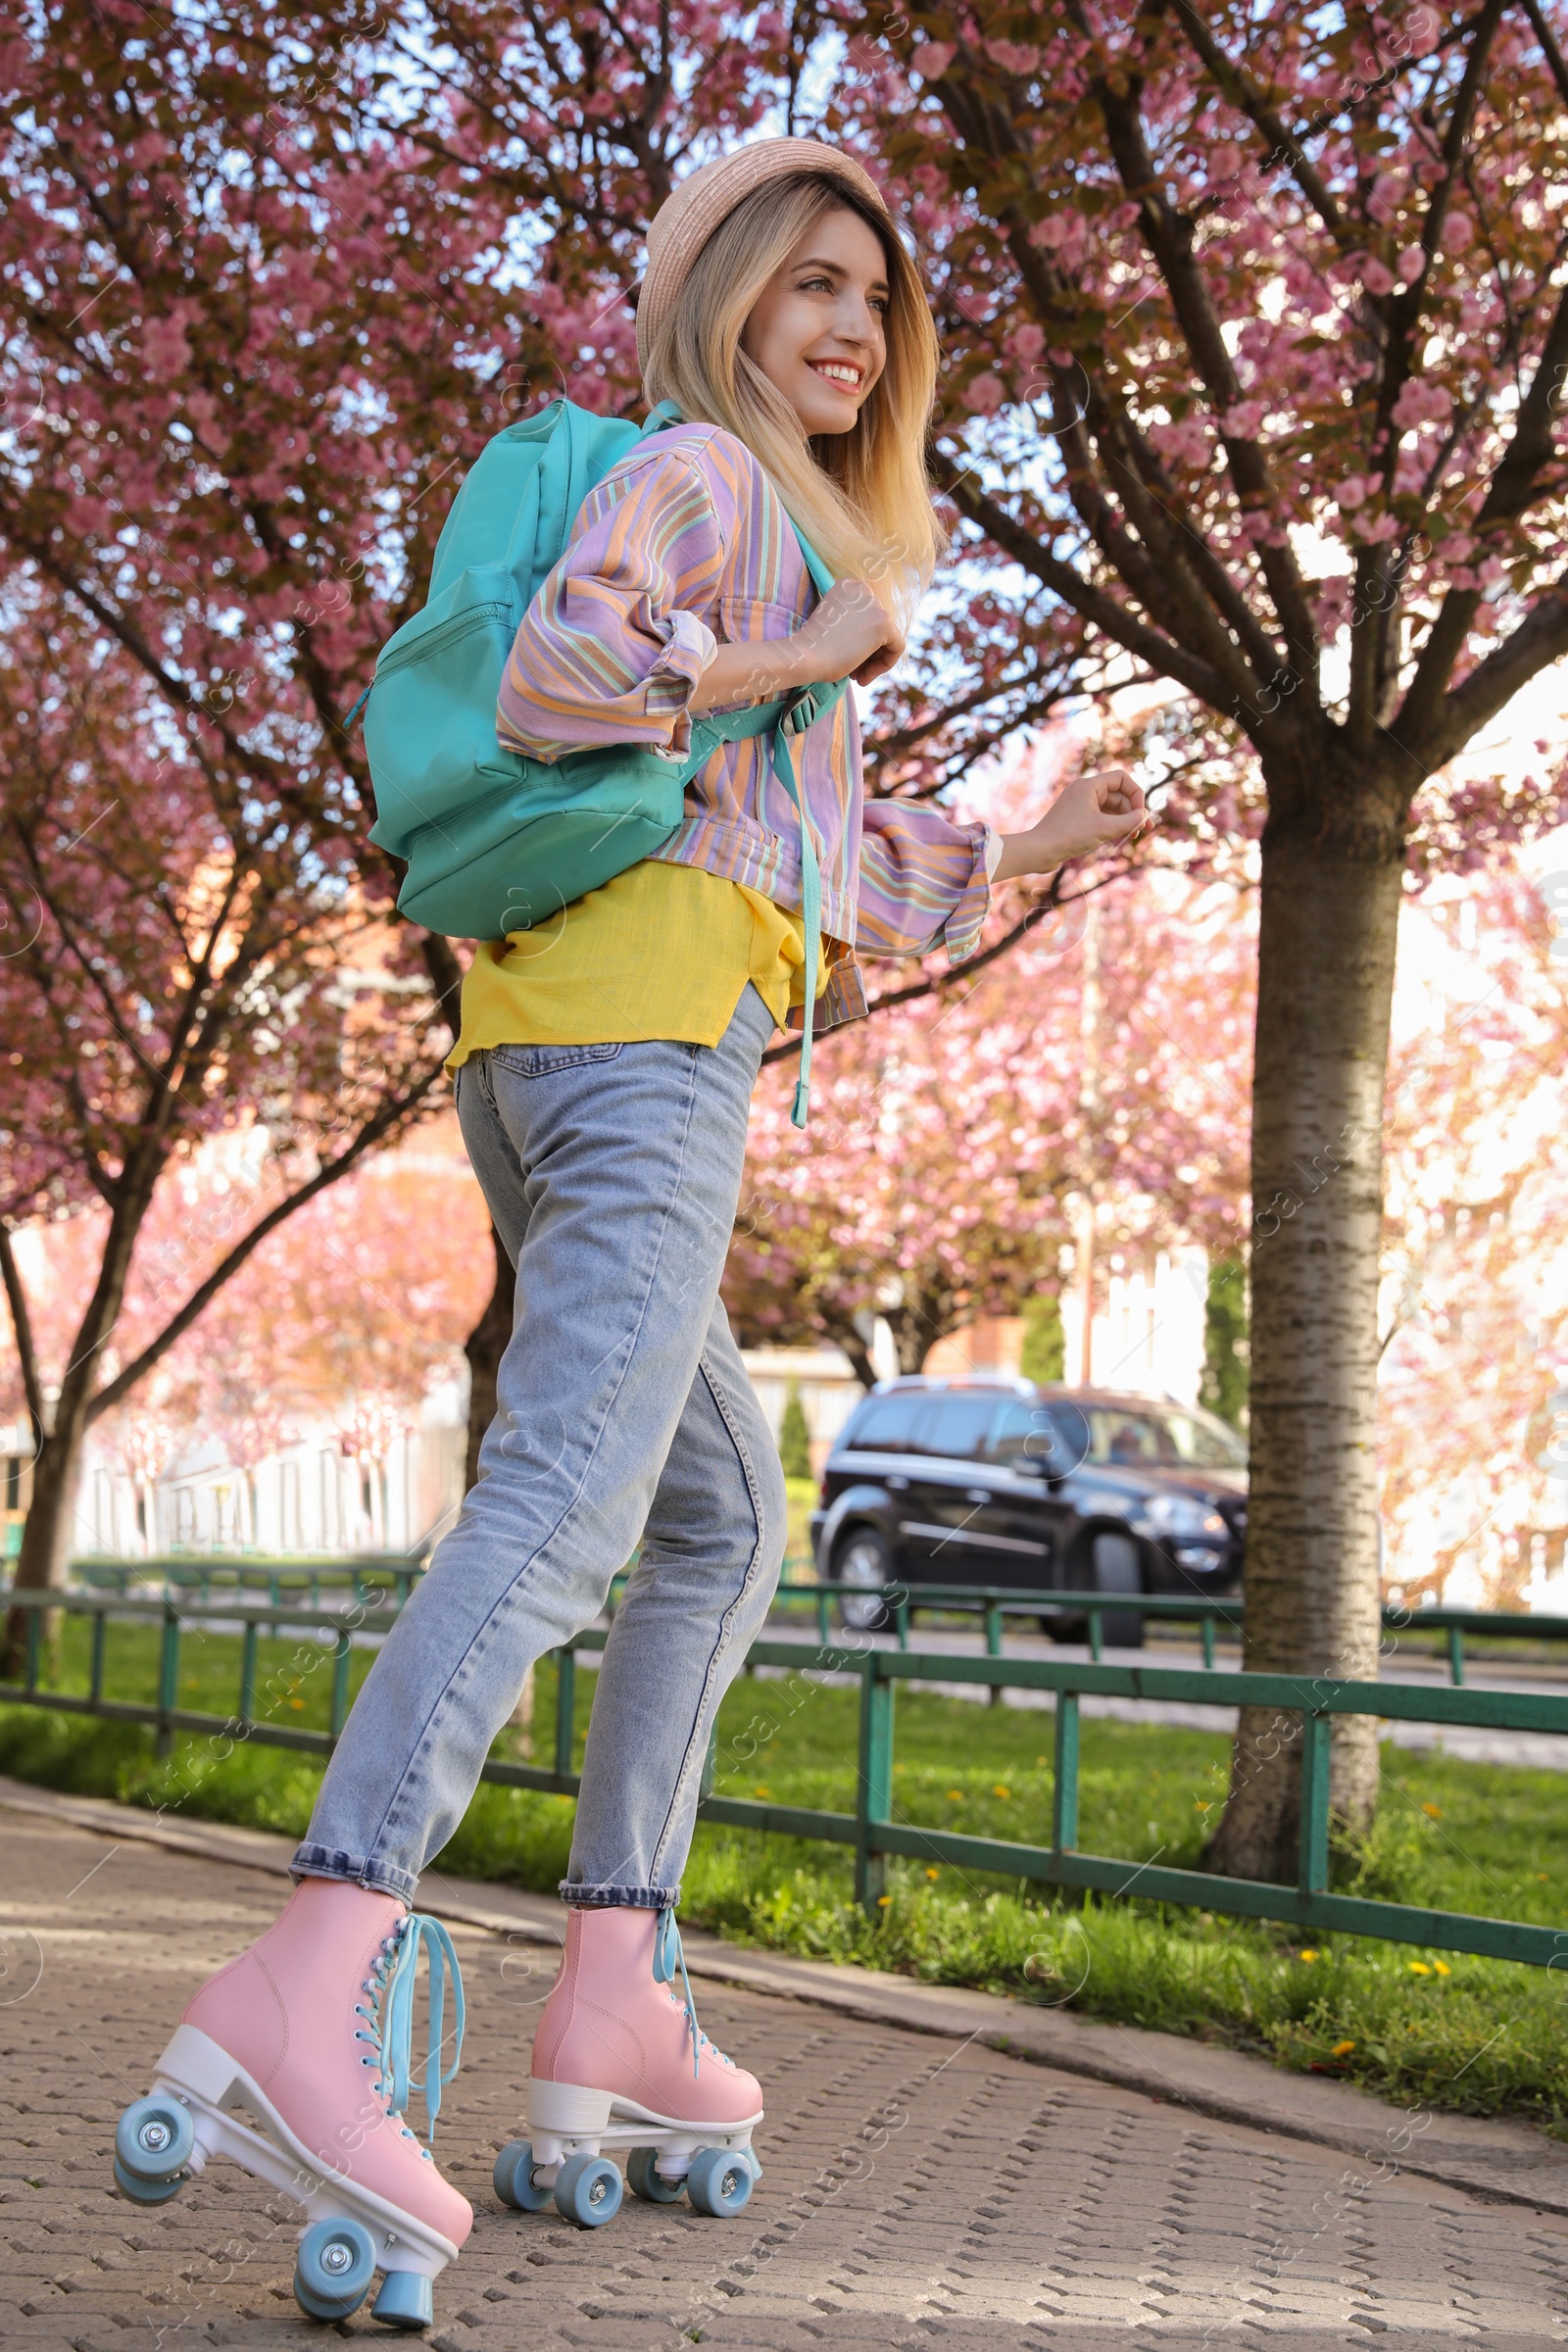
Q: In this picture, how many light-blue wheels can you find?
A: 8